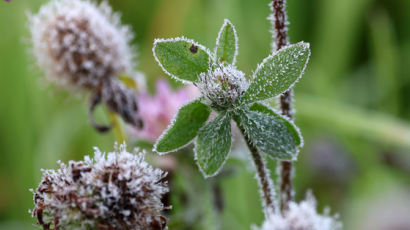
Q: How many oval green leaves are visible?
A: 6